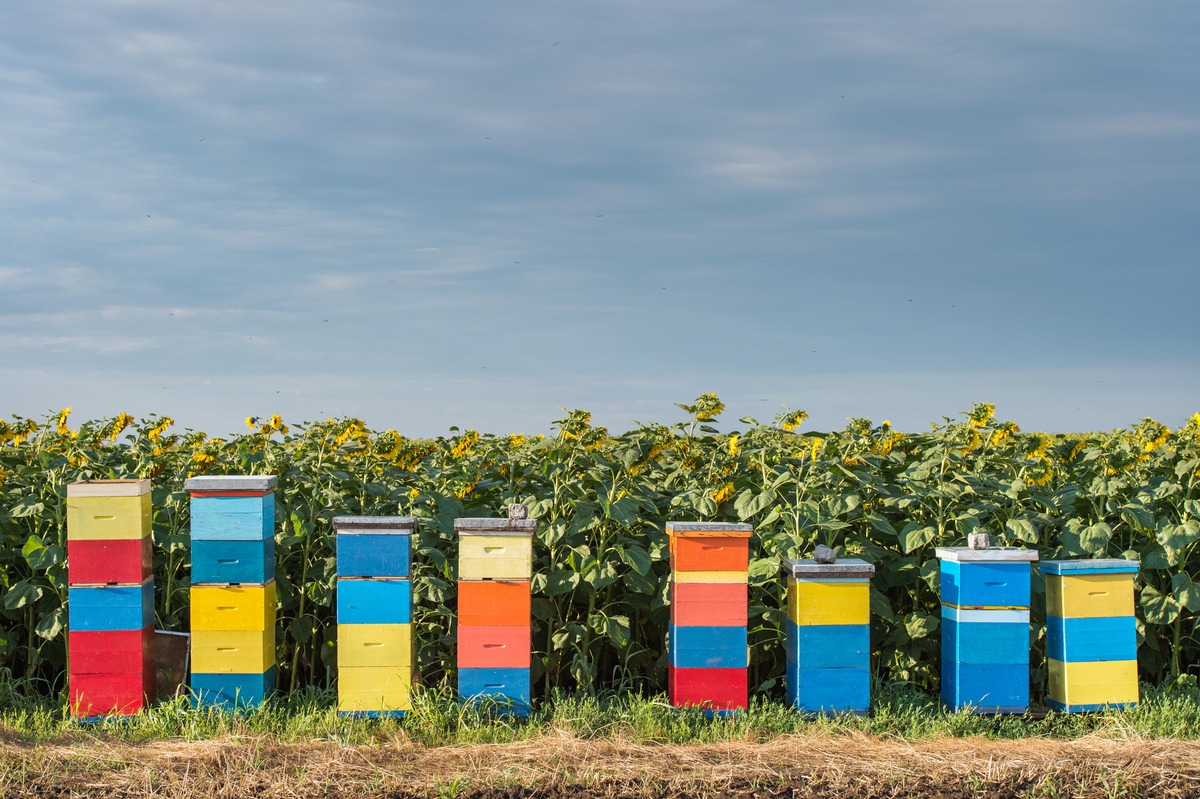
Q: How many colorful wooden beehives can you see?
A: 8